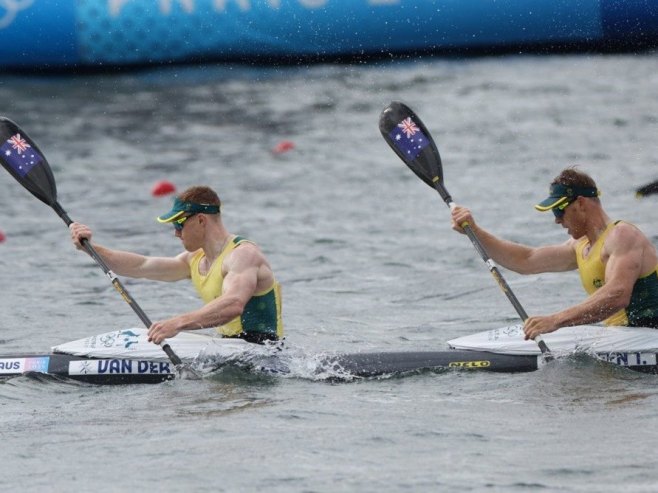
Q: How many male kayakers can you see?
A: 2